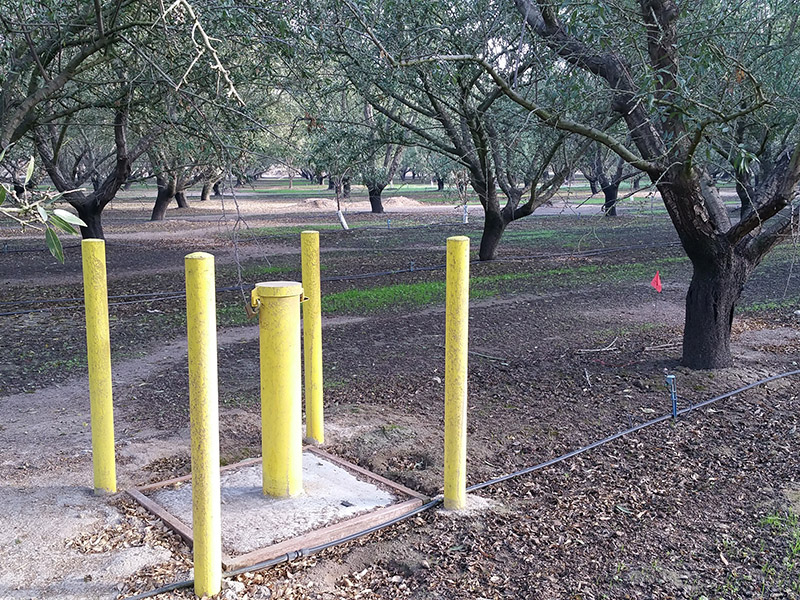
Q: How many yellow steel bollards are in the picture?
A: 4